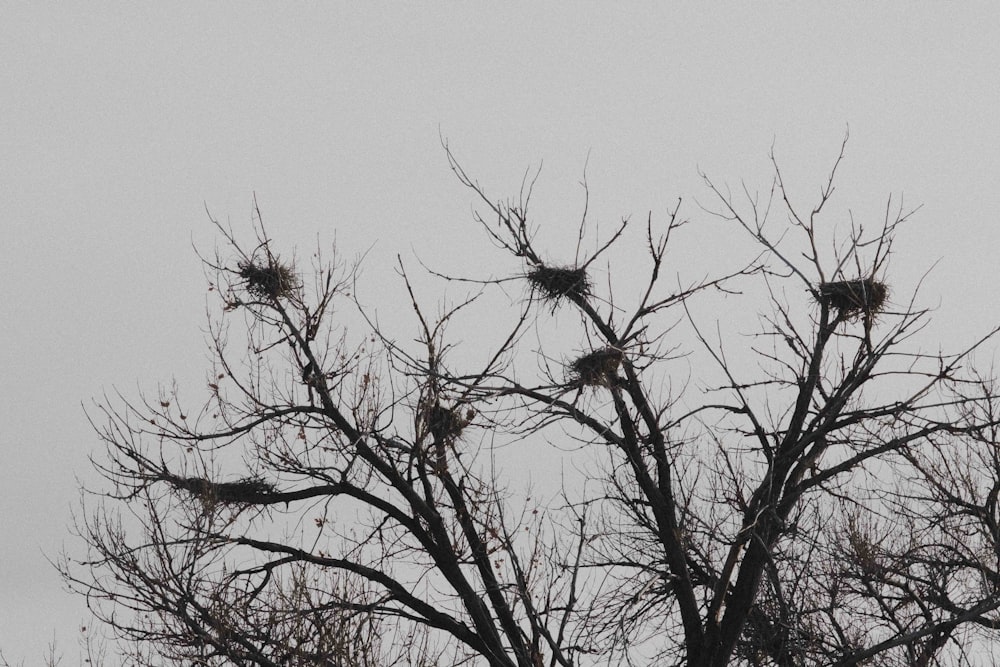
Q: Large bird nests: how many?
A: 6